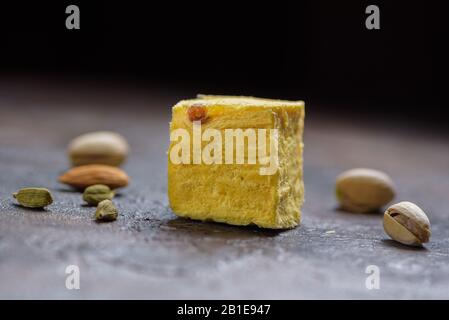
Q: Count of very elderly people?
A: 0